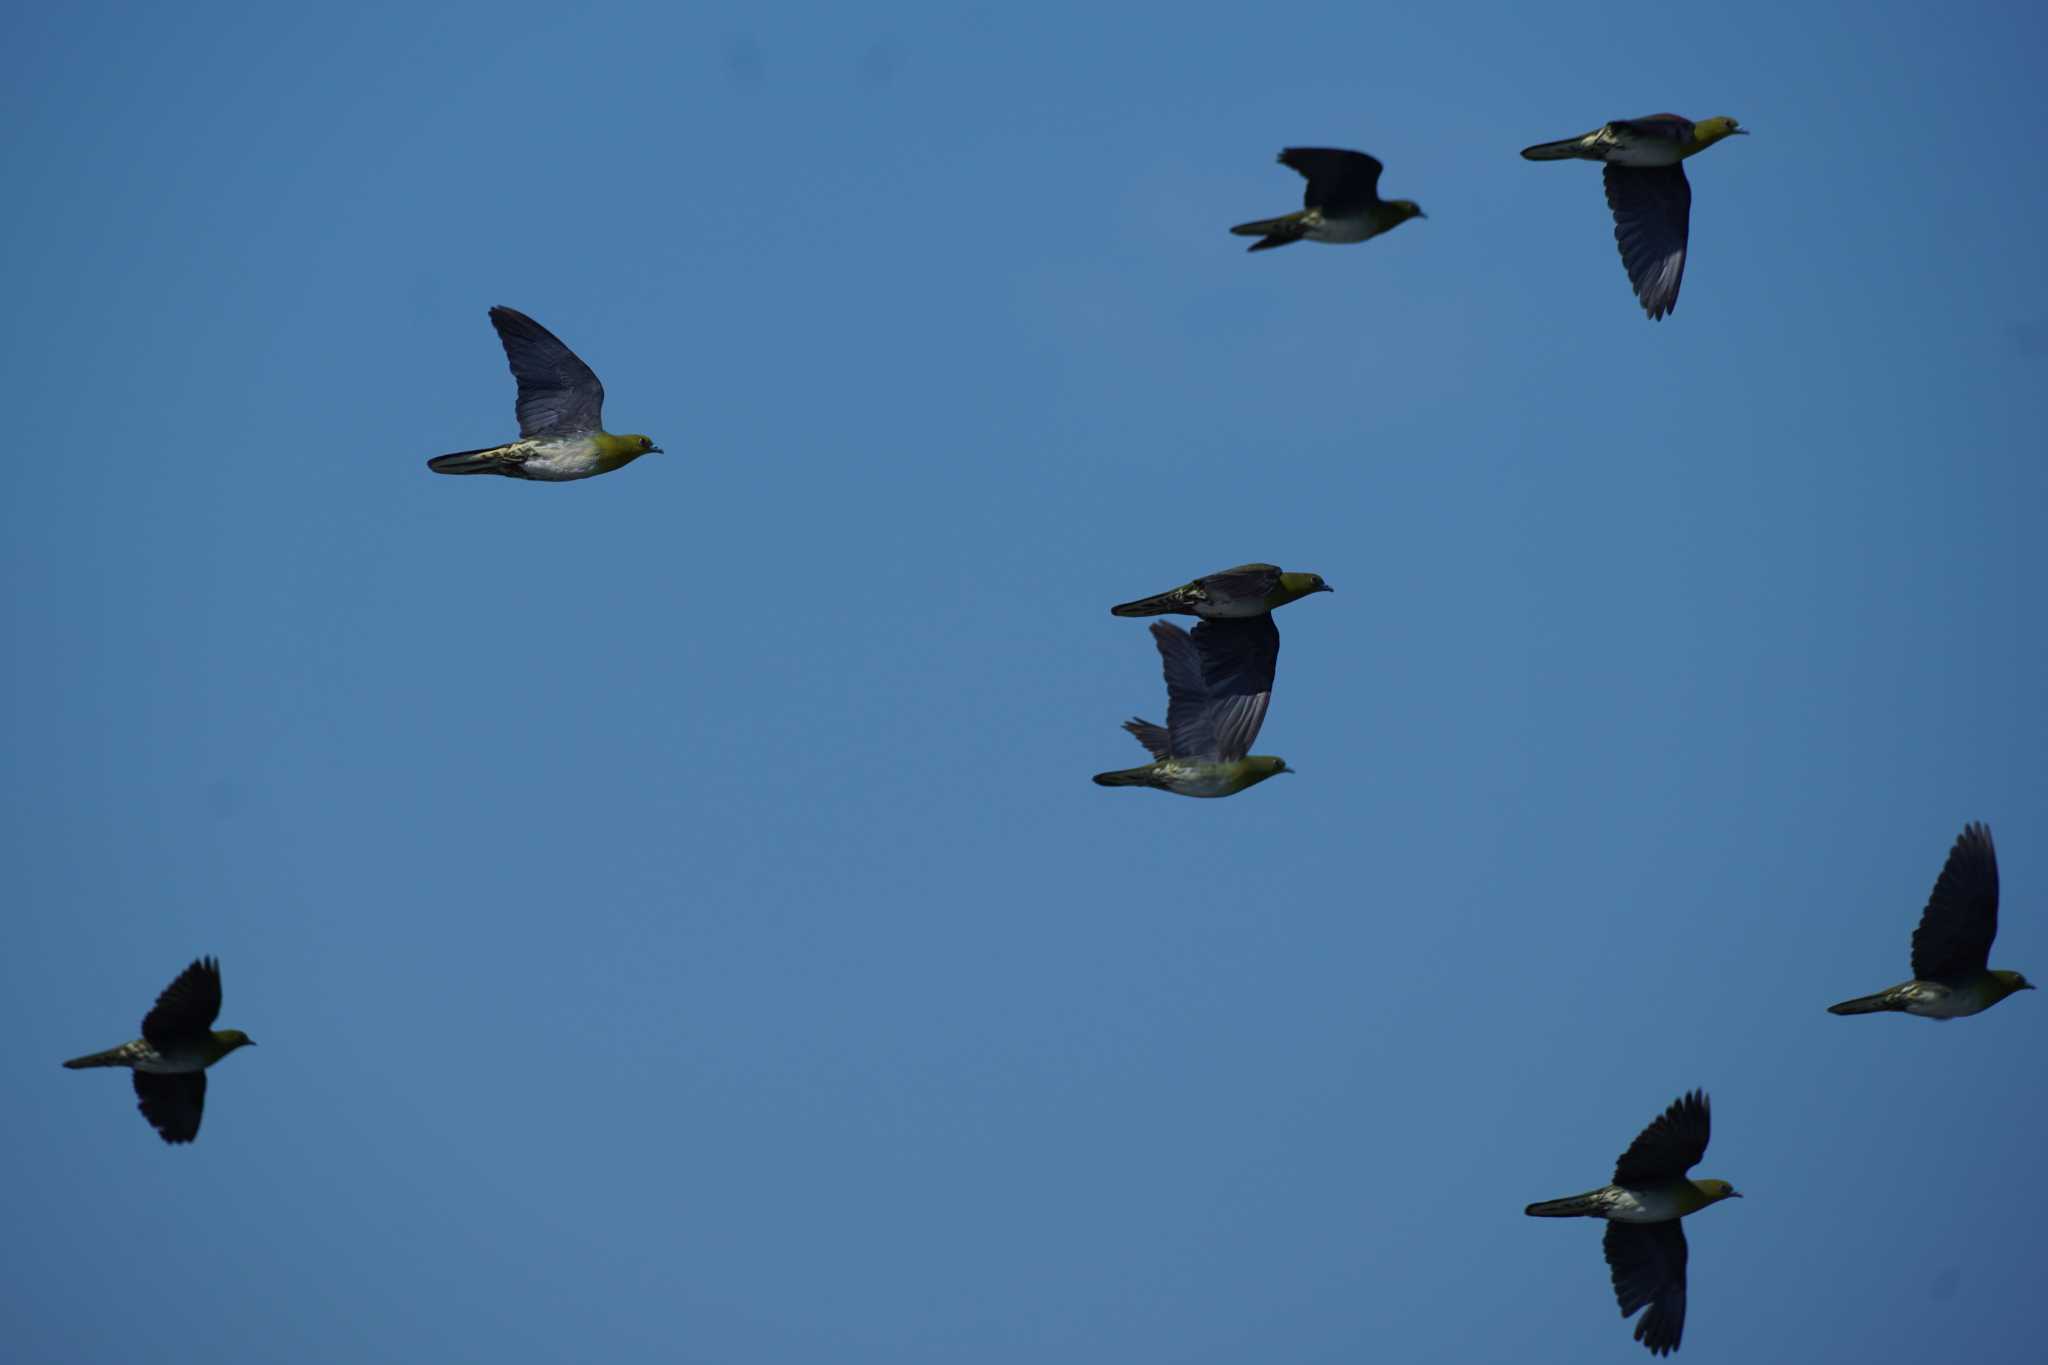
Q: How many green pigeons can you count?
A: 8